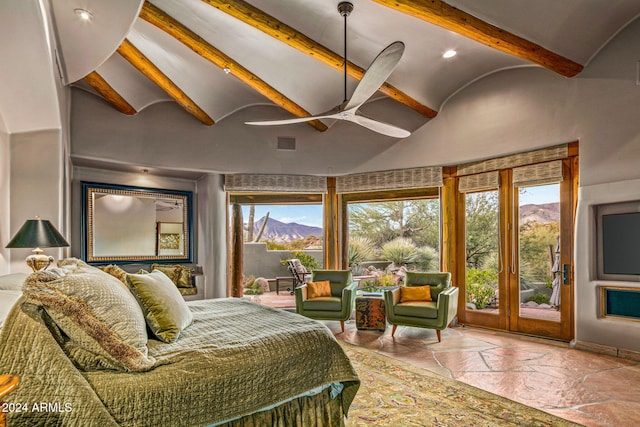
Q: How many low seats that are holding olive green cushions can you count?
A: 2